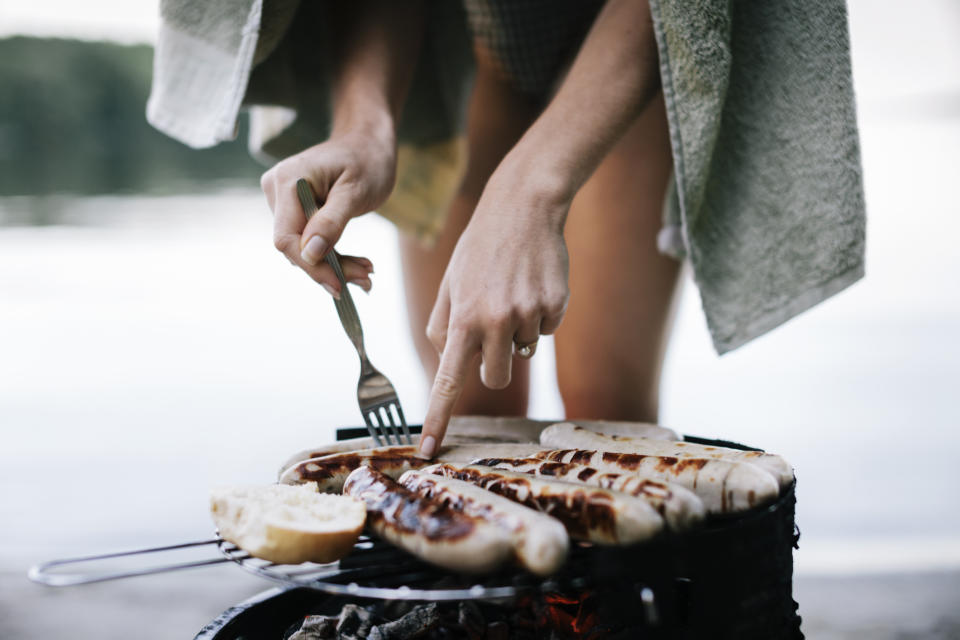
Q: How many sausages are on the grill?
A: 9